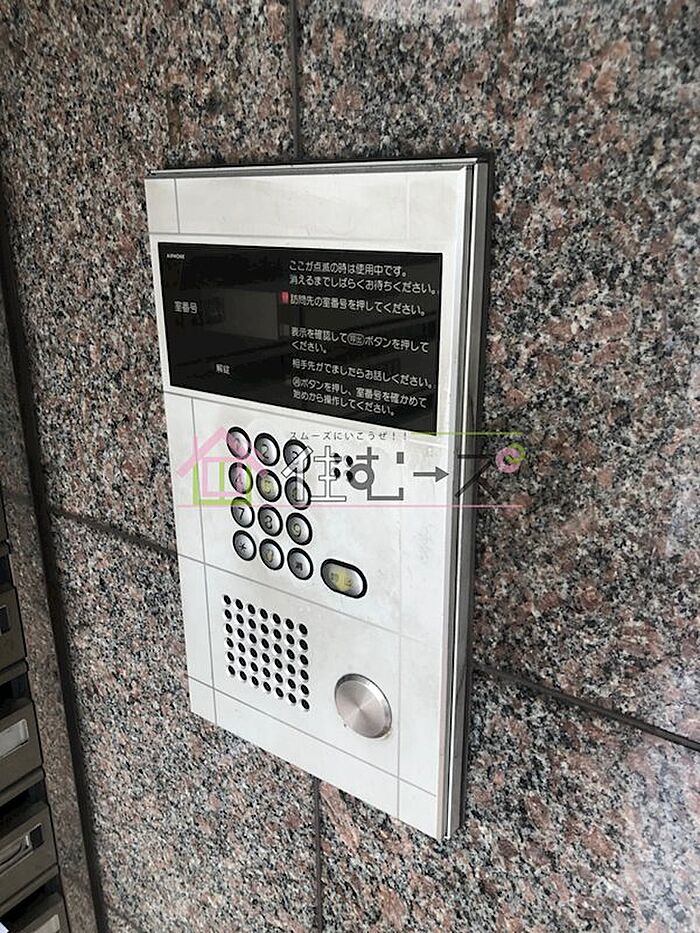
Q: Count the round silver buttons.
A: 13